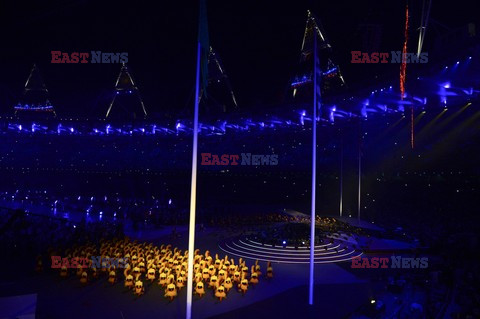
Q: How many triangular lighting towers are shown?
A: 4